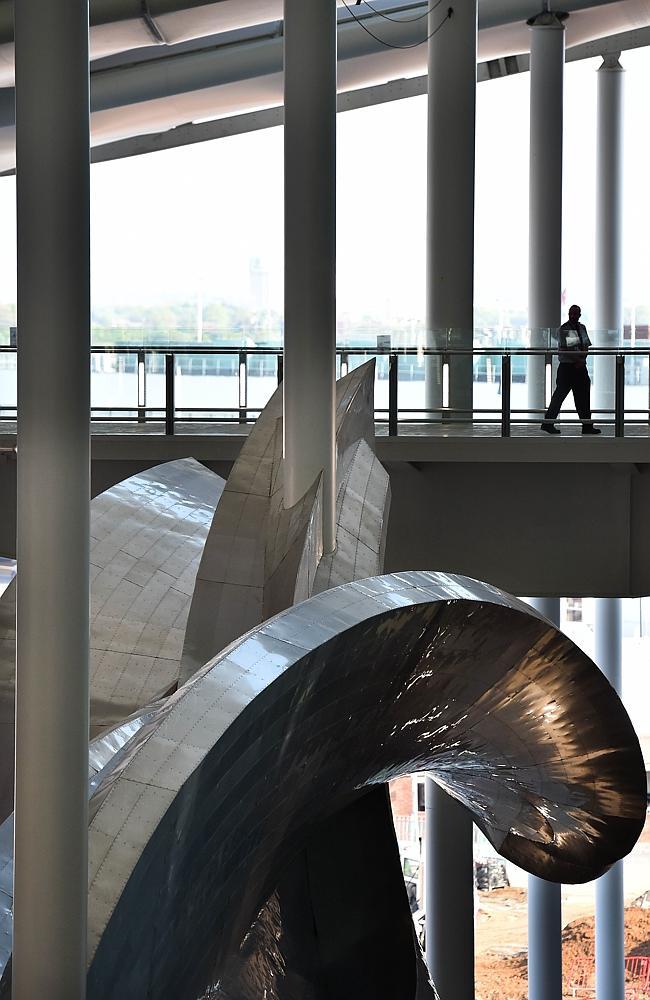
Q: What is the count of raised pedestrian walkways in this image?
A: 1